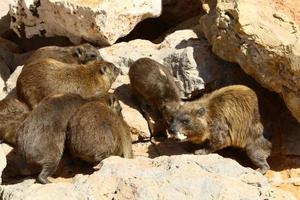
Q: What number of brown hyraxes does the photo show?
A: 7